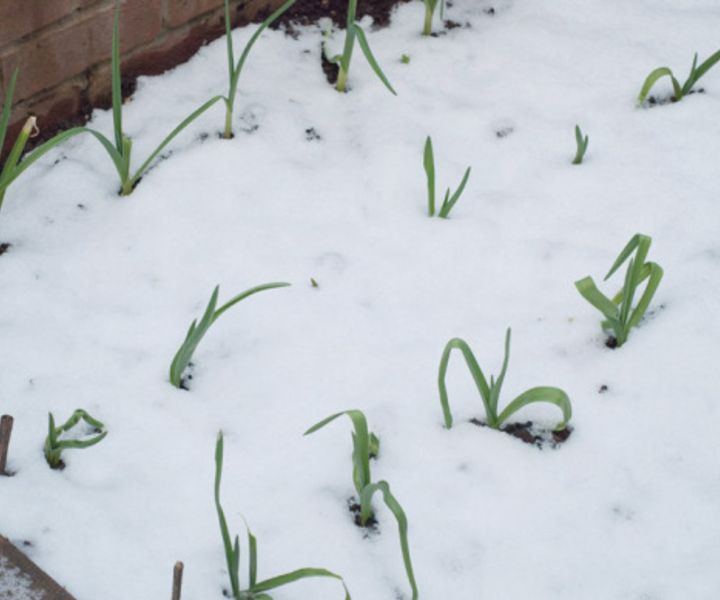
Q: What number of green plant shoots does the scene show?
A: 14